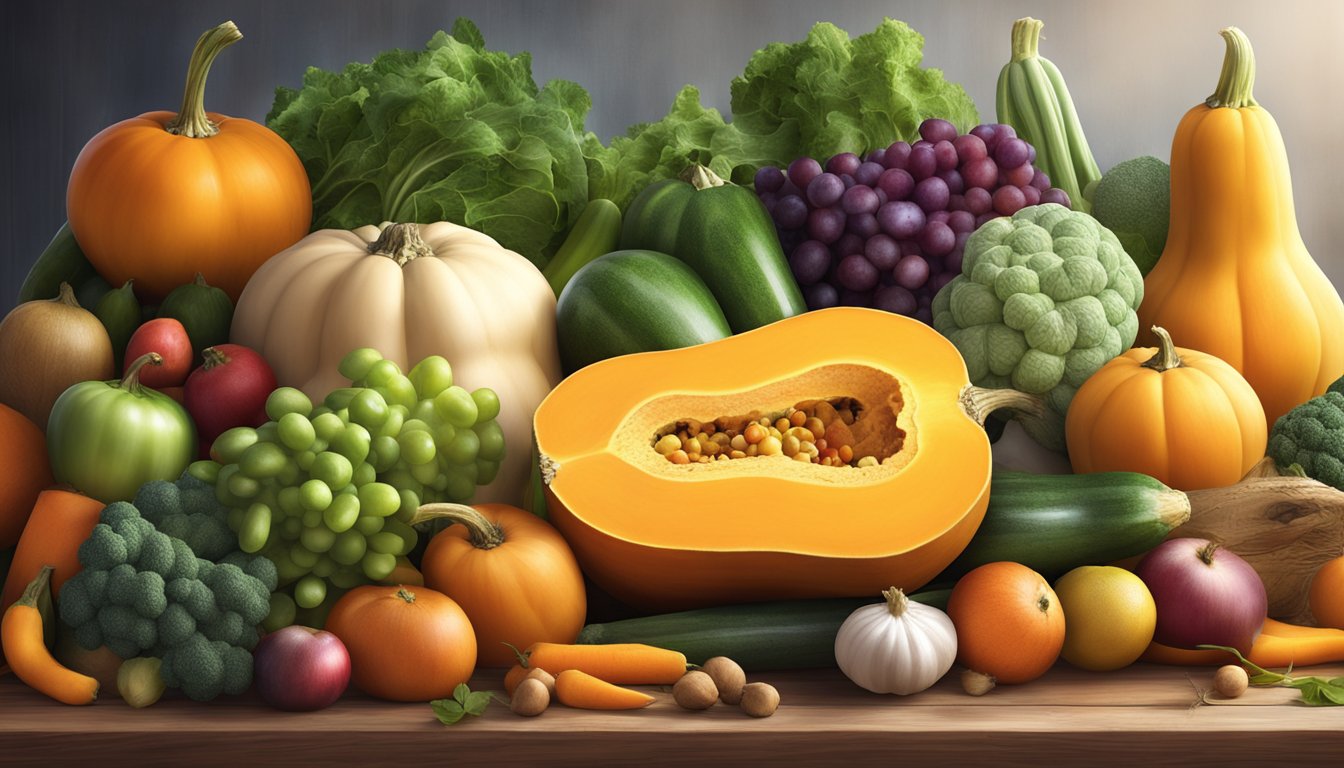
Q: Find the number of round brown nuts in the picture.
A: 6